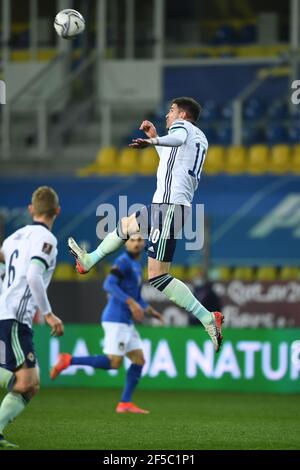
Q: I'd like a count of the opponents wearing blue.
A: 1